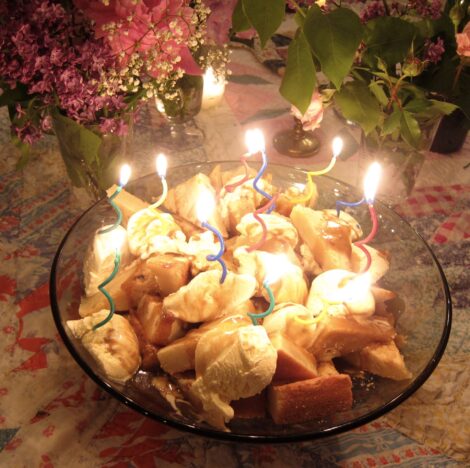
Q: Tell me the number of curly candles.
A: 12